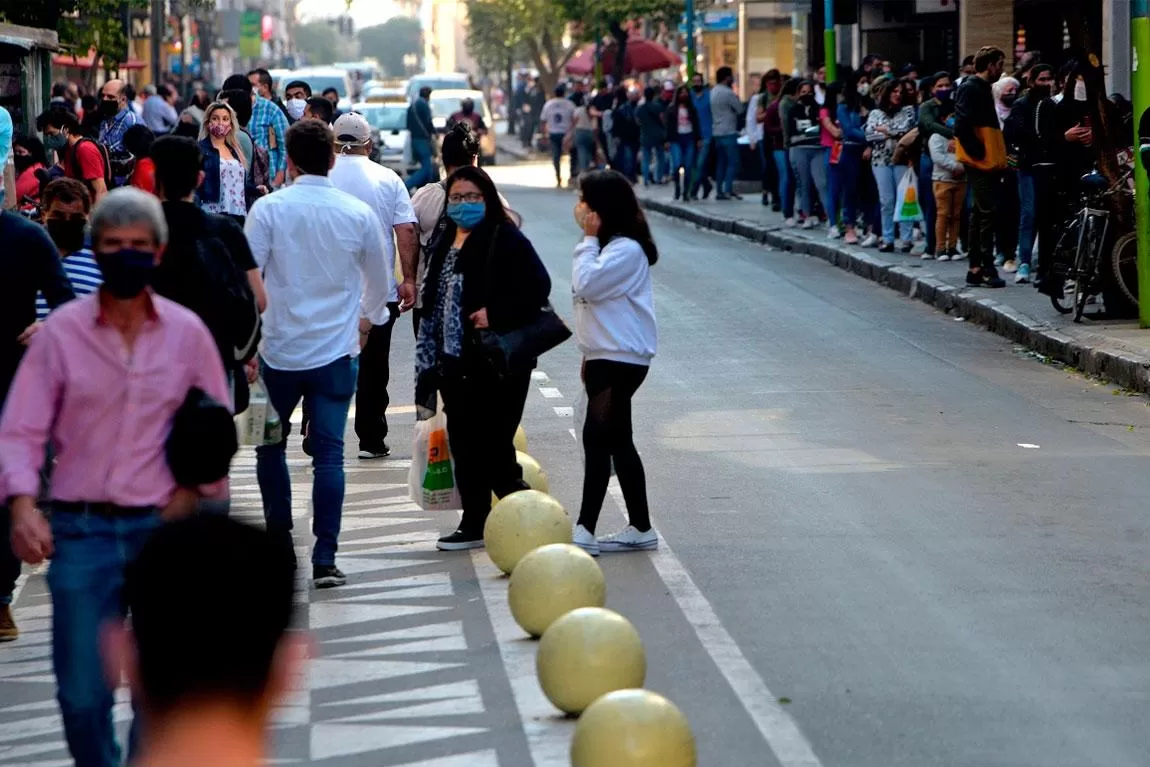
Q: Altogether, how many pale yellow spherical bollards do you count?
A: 6